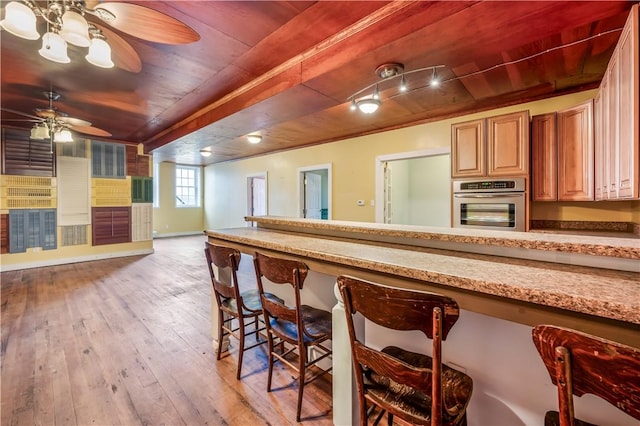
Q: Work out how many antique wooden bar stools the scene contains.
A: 4